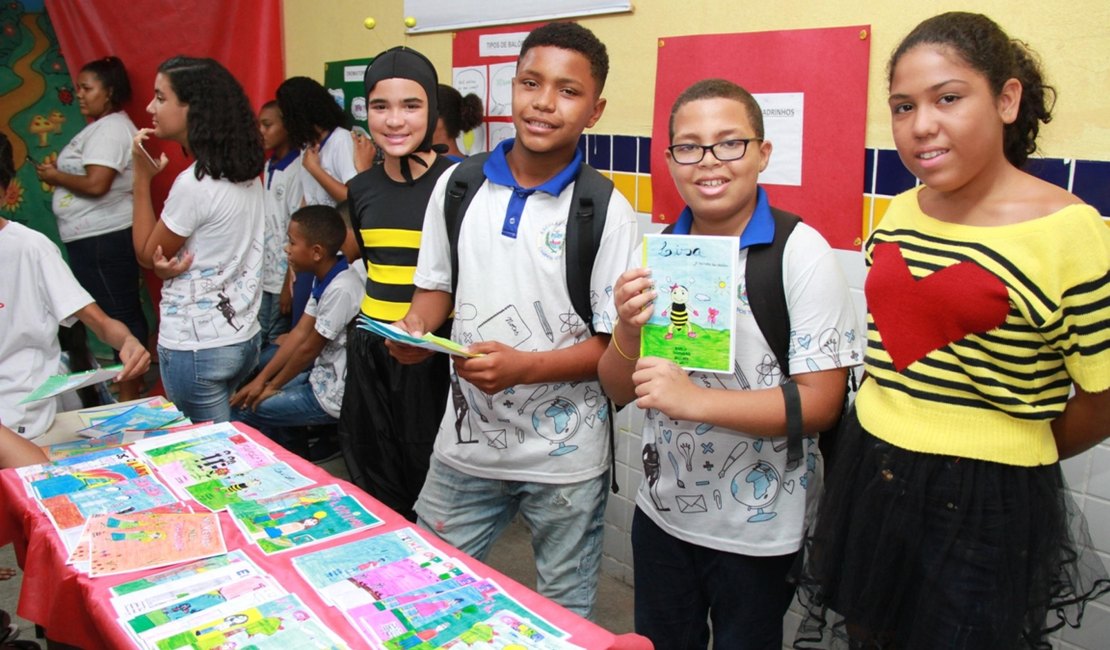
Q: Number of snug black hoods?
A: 1